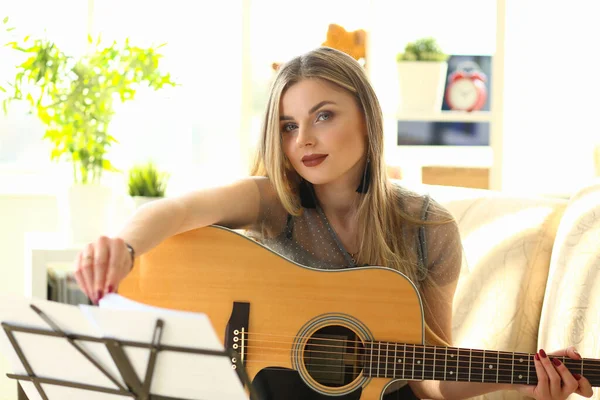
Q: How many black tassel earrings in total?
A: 2